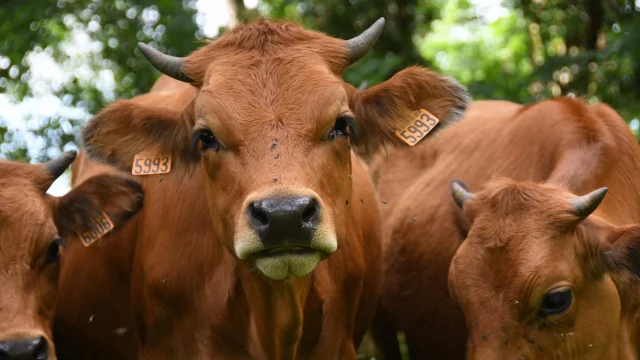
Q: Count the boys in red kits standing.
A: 0